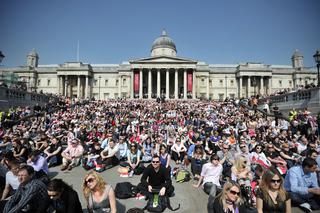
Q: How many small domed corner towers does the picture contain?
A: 2